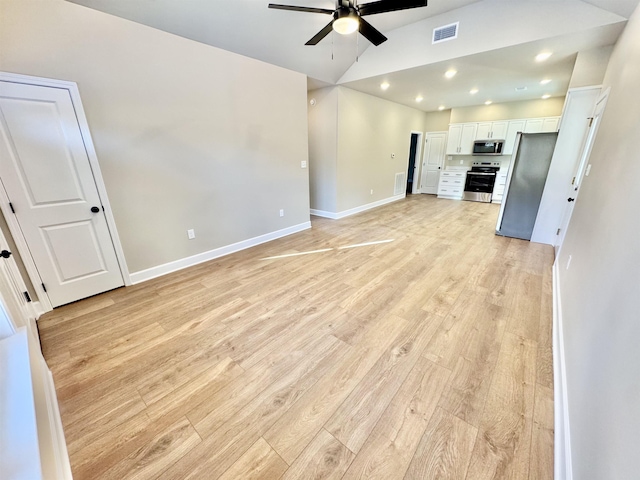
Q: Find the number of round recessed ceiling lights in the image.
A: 9